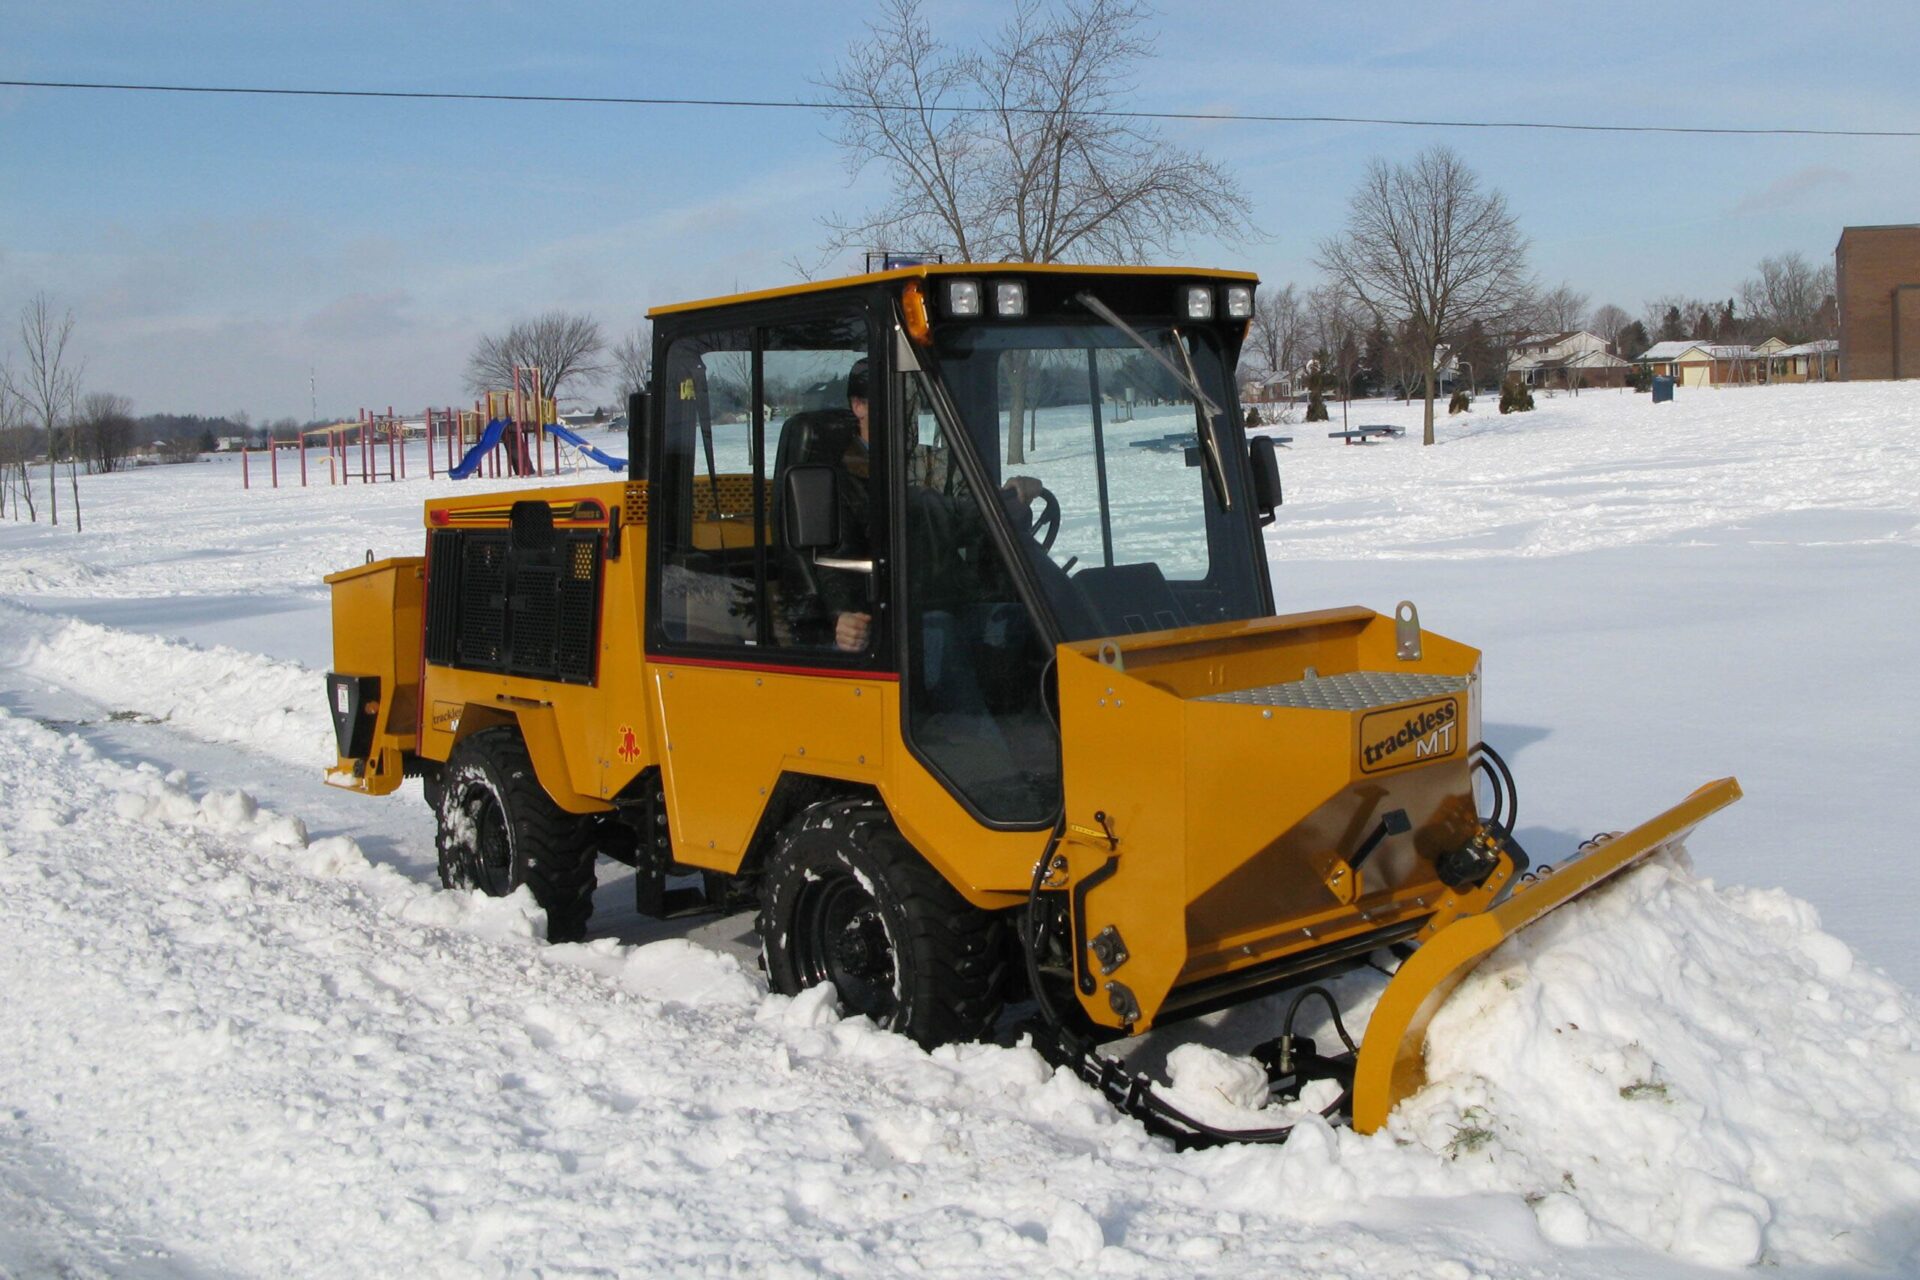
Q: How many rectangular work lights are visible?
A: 4